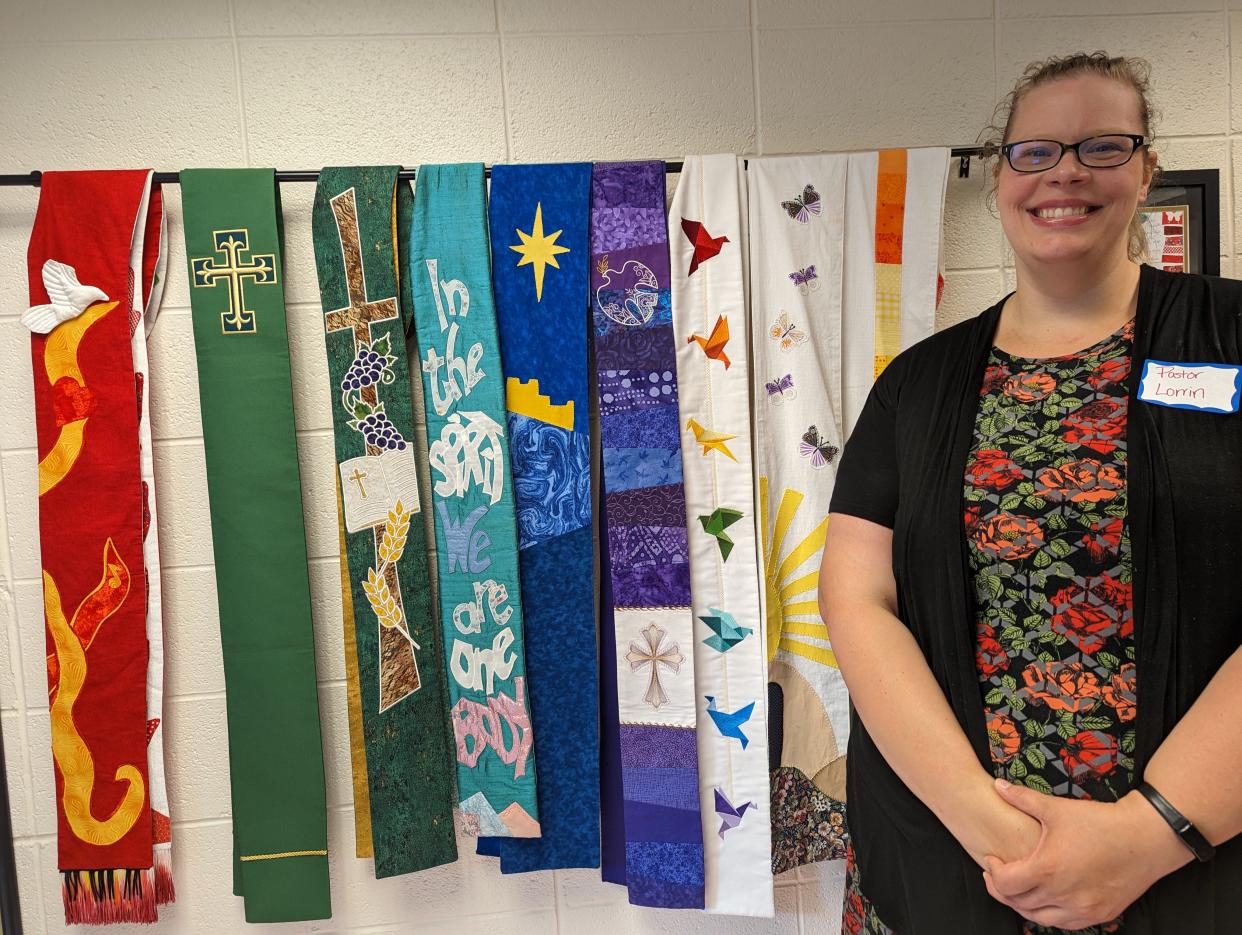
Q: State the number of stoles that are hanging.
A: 9